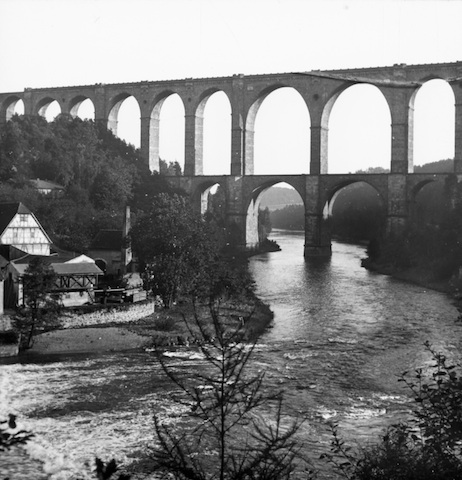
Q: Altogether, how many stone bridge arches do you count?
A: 13